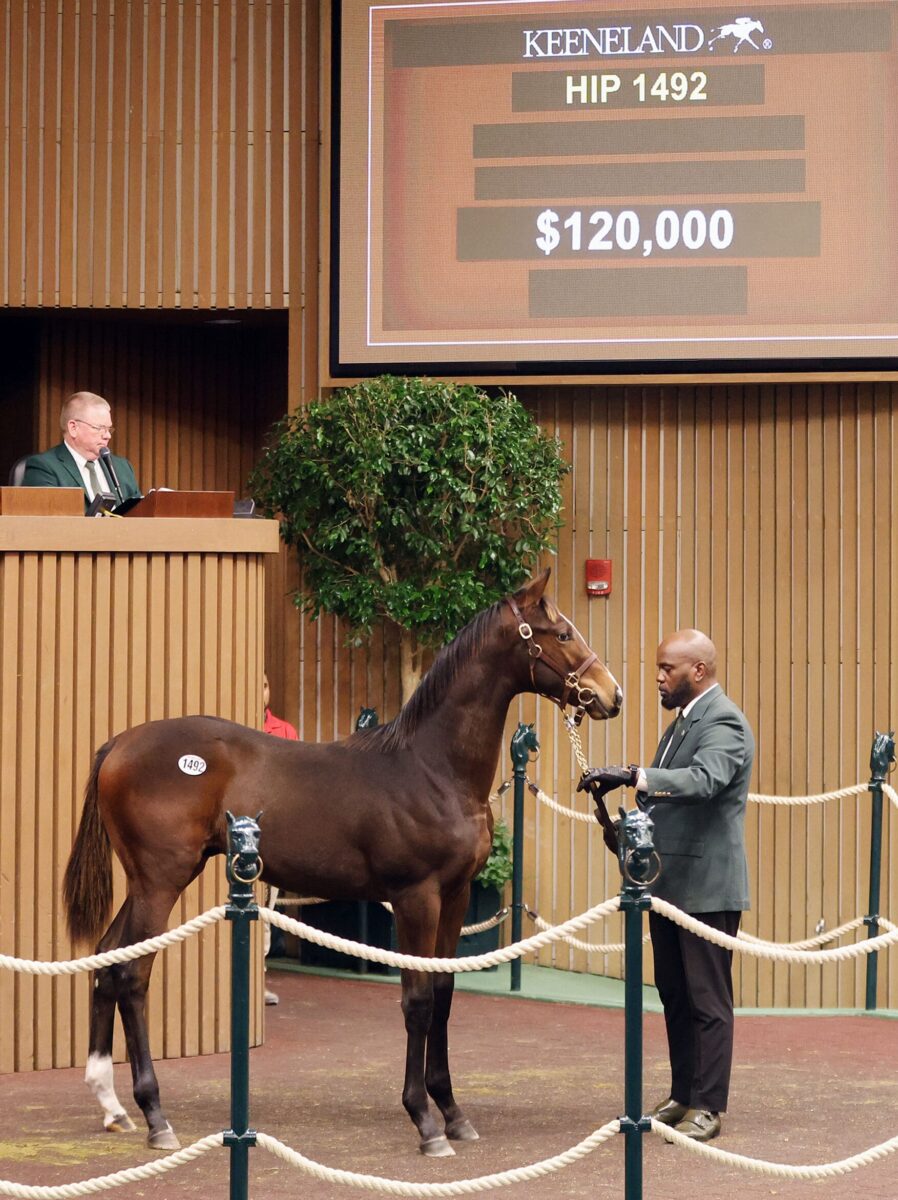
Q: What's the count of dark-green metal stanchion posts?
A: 5